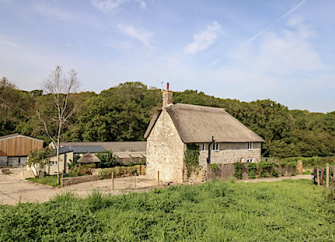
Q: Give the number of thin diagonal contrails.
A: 1